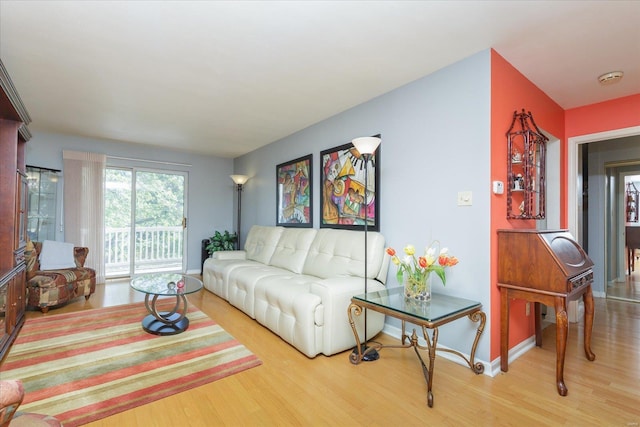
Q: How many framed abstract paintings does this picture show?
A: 2